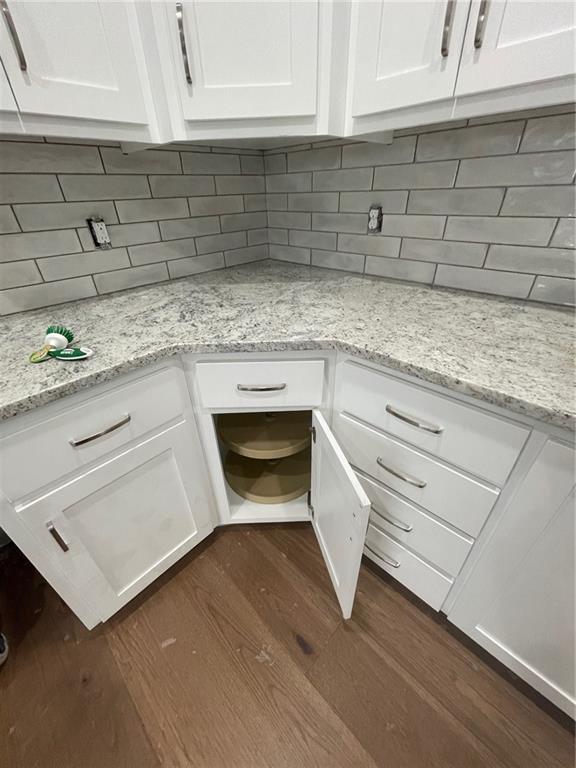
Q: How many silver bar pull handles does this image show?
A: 11